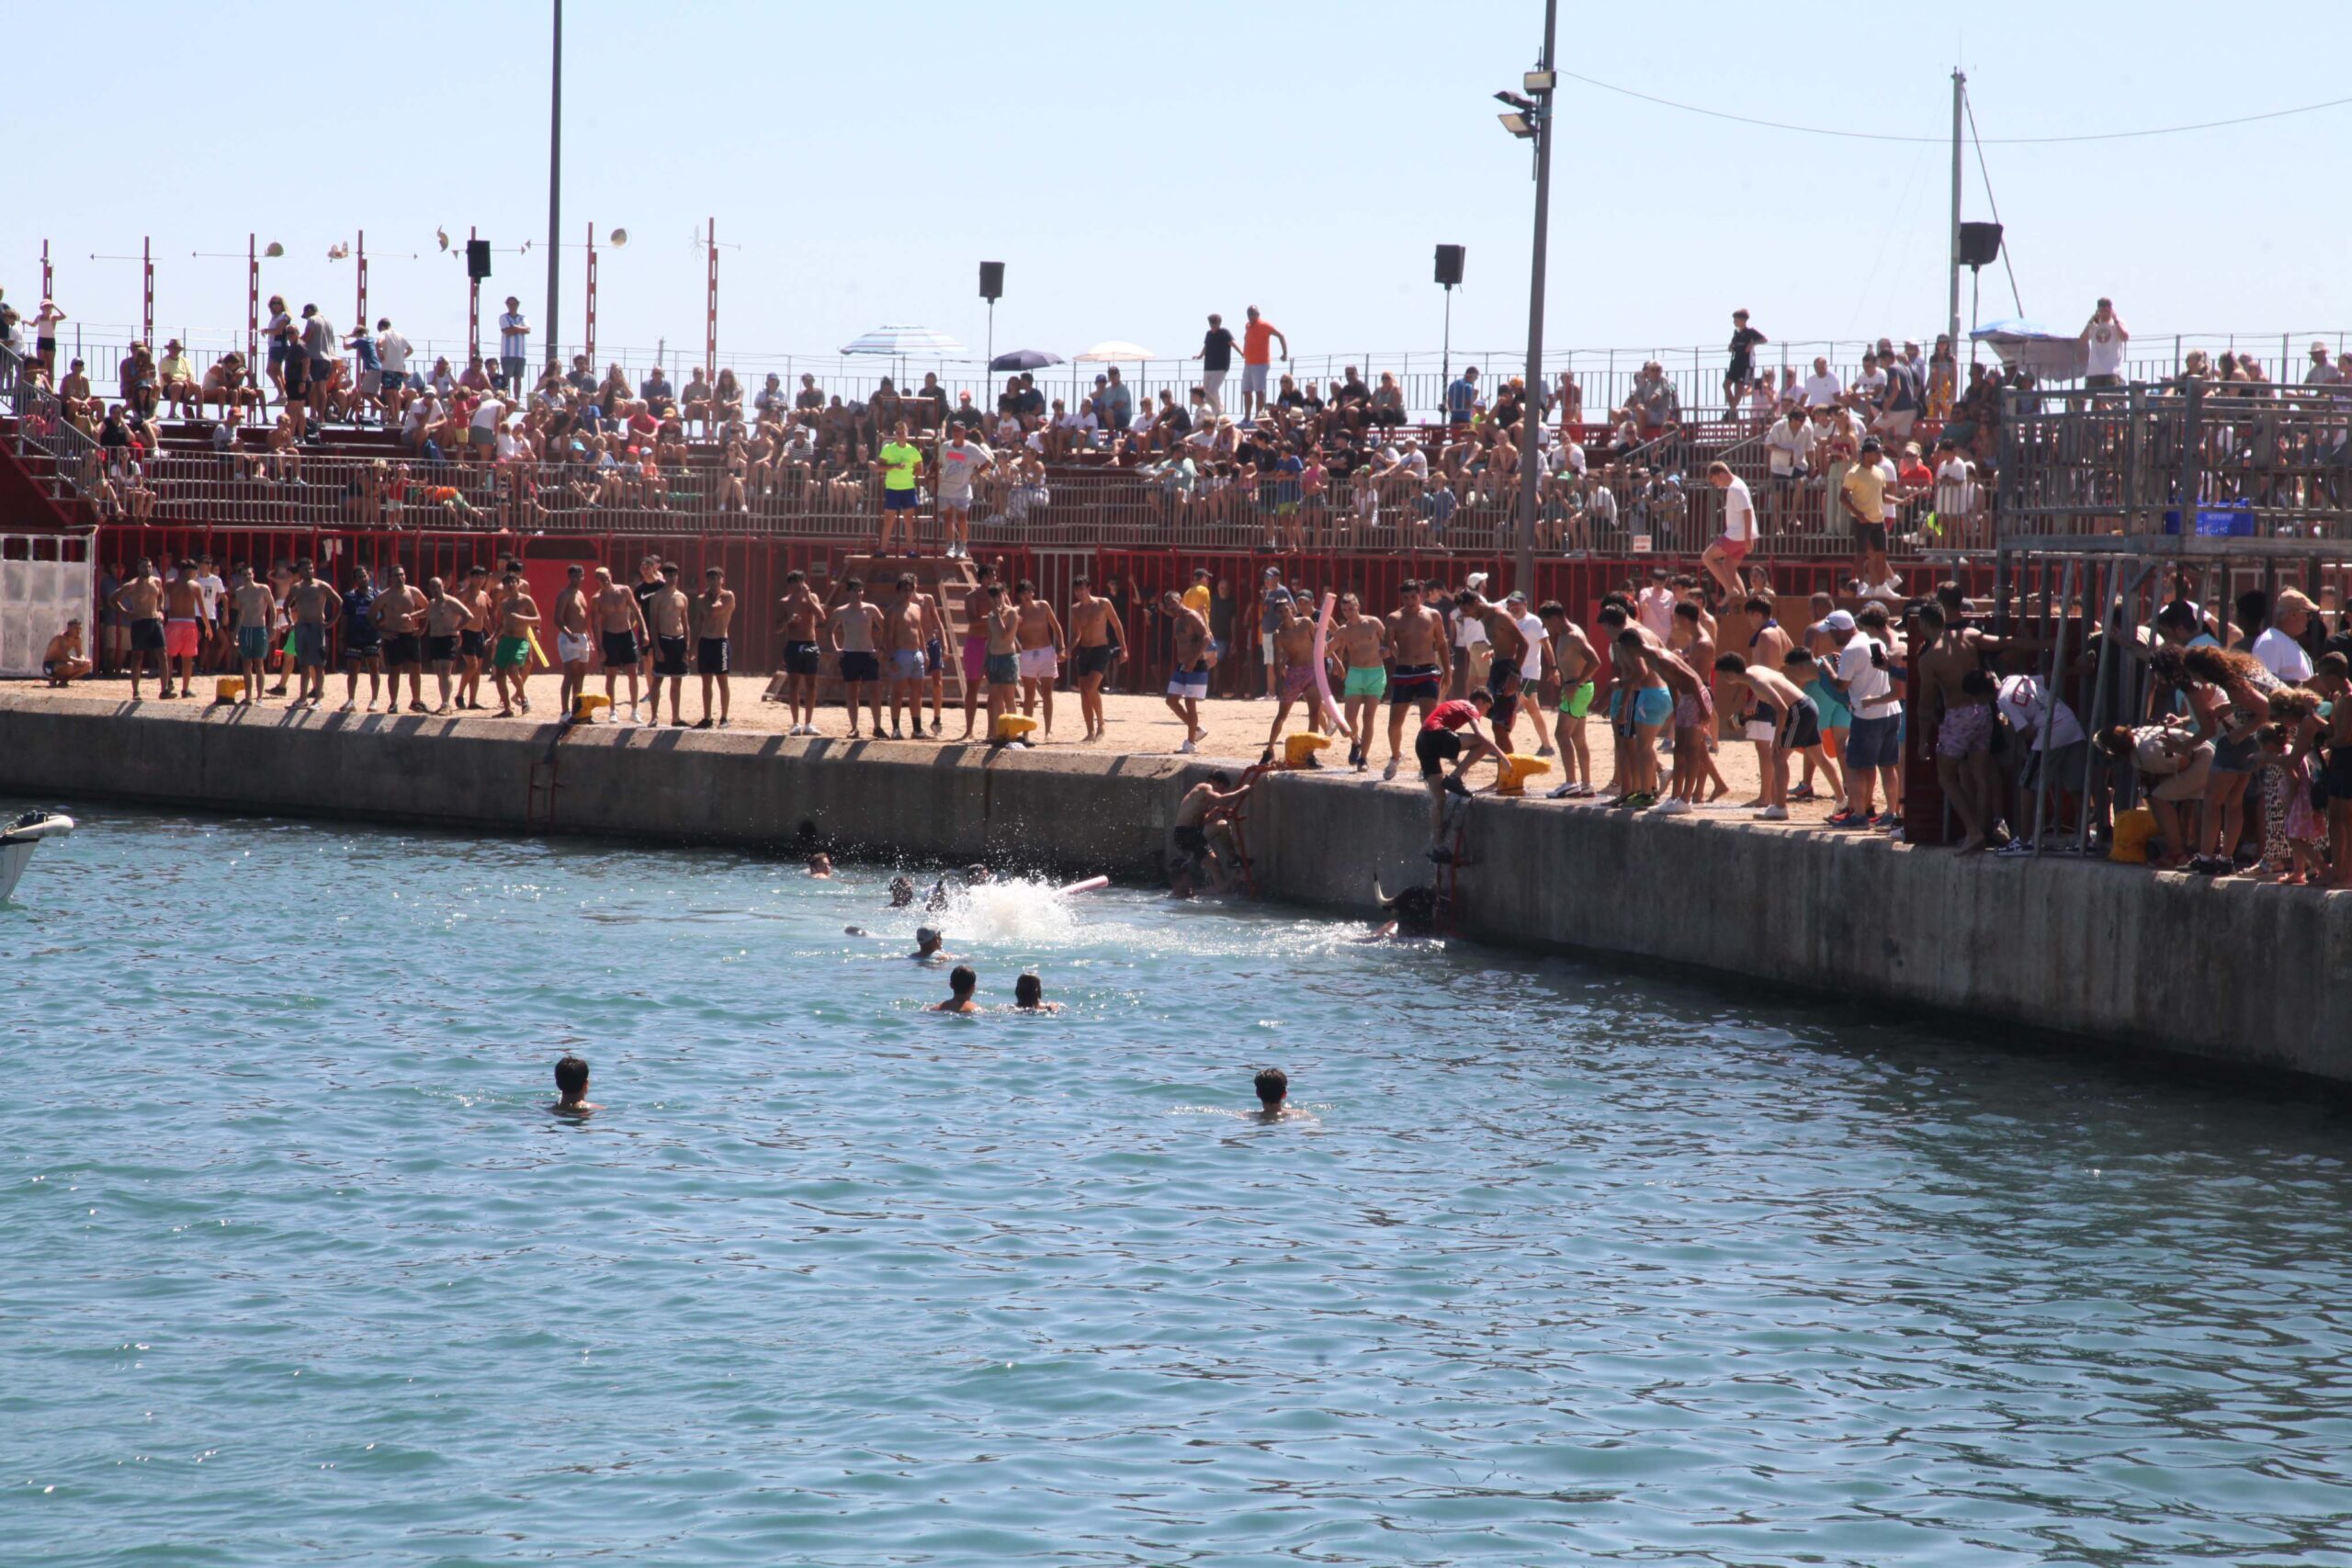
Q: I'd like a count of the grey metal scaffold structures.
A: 1